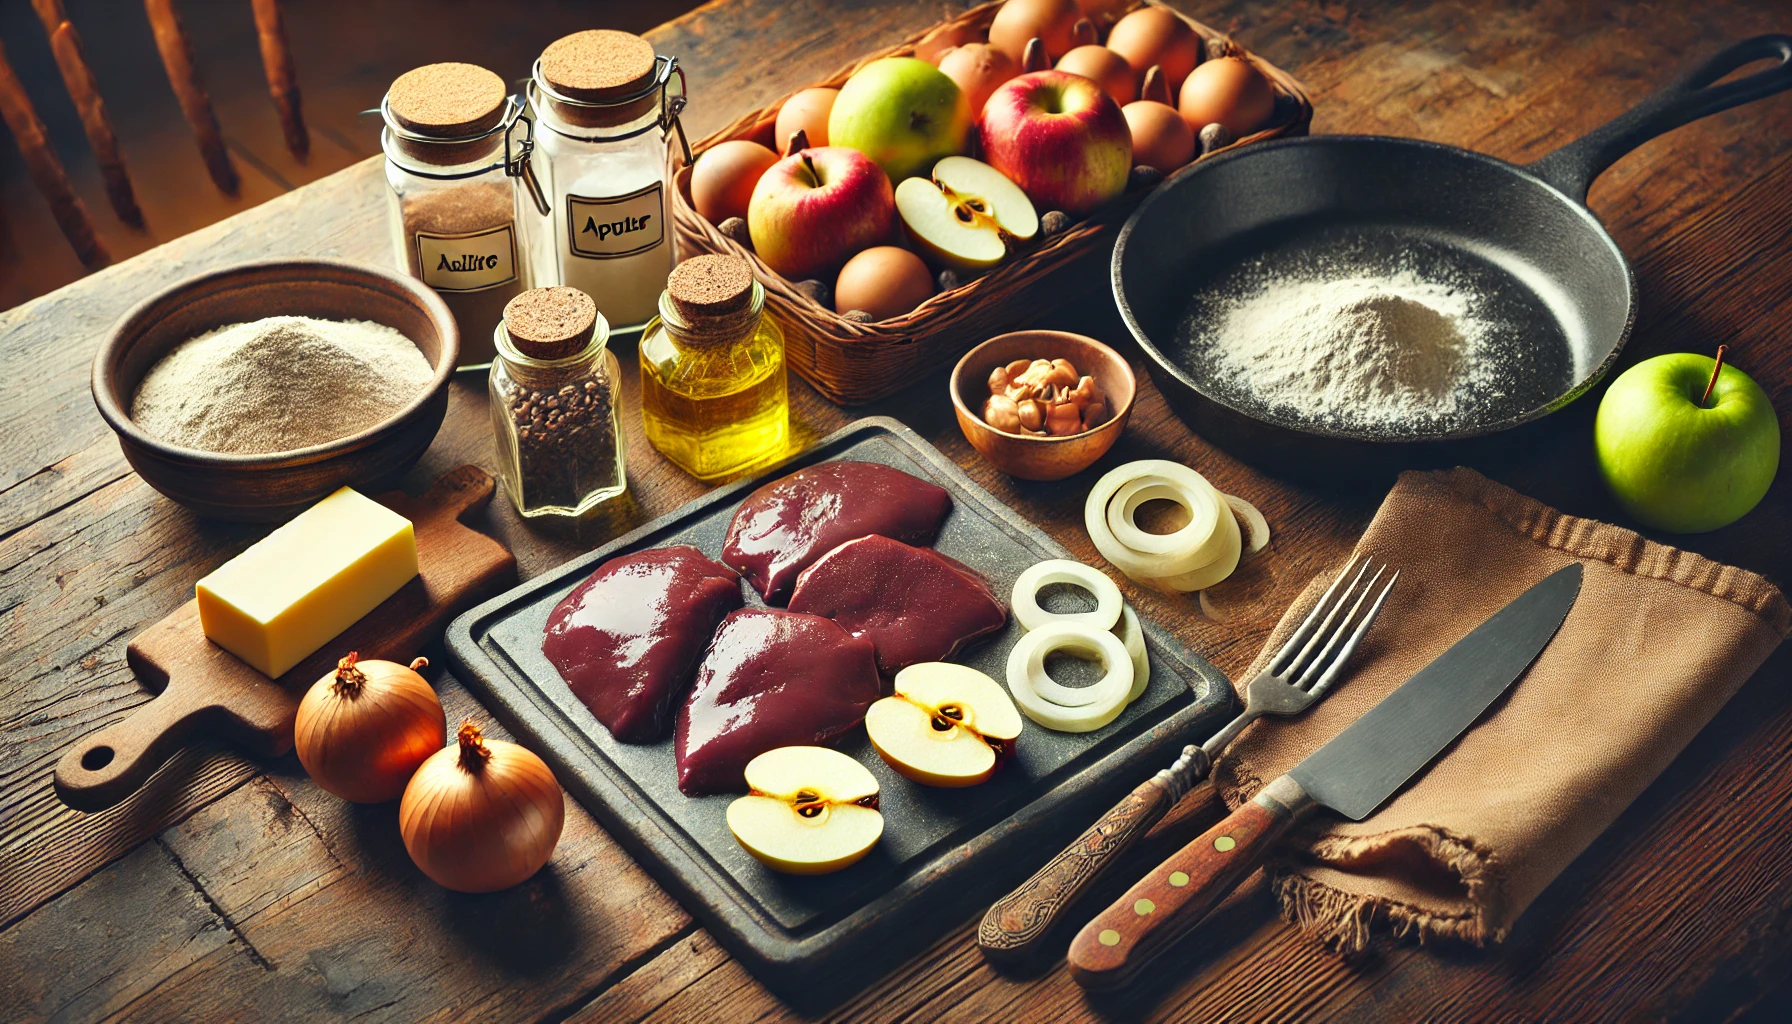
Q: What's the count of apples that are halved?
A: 3